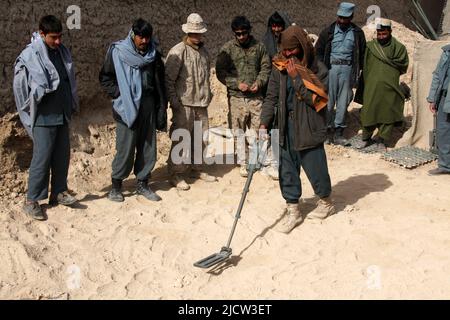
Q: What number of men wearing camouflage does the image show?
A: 2